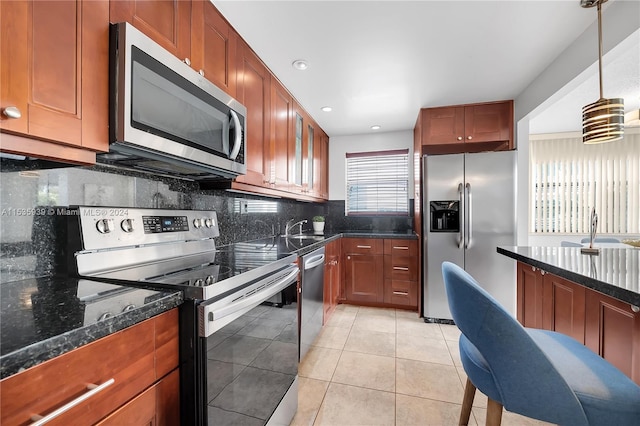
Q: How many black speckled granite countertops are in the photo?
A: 3